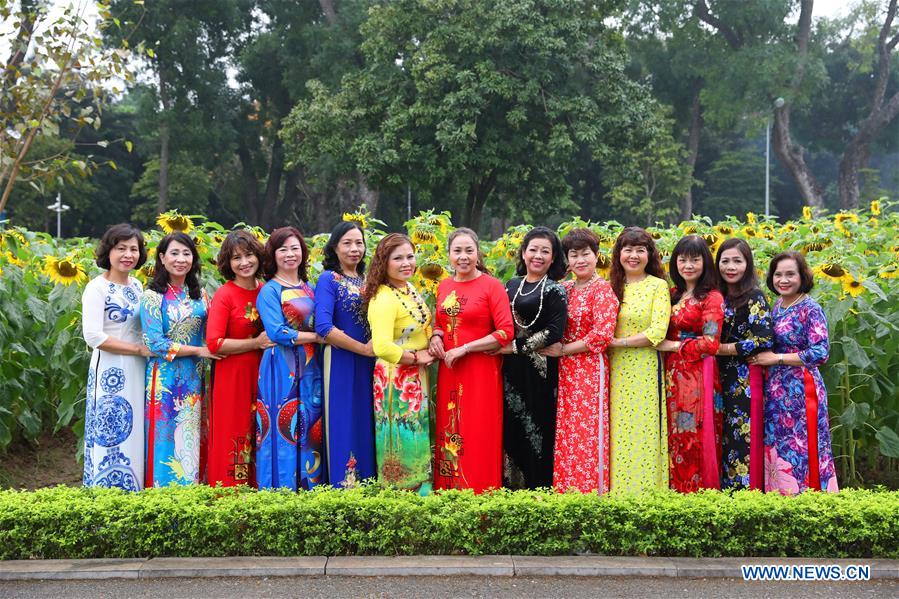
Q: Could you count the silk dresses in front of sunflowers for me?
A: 13